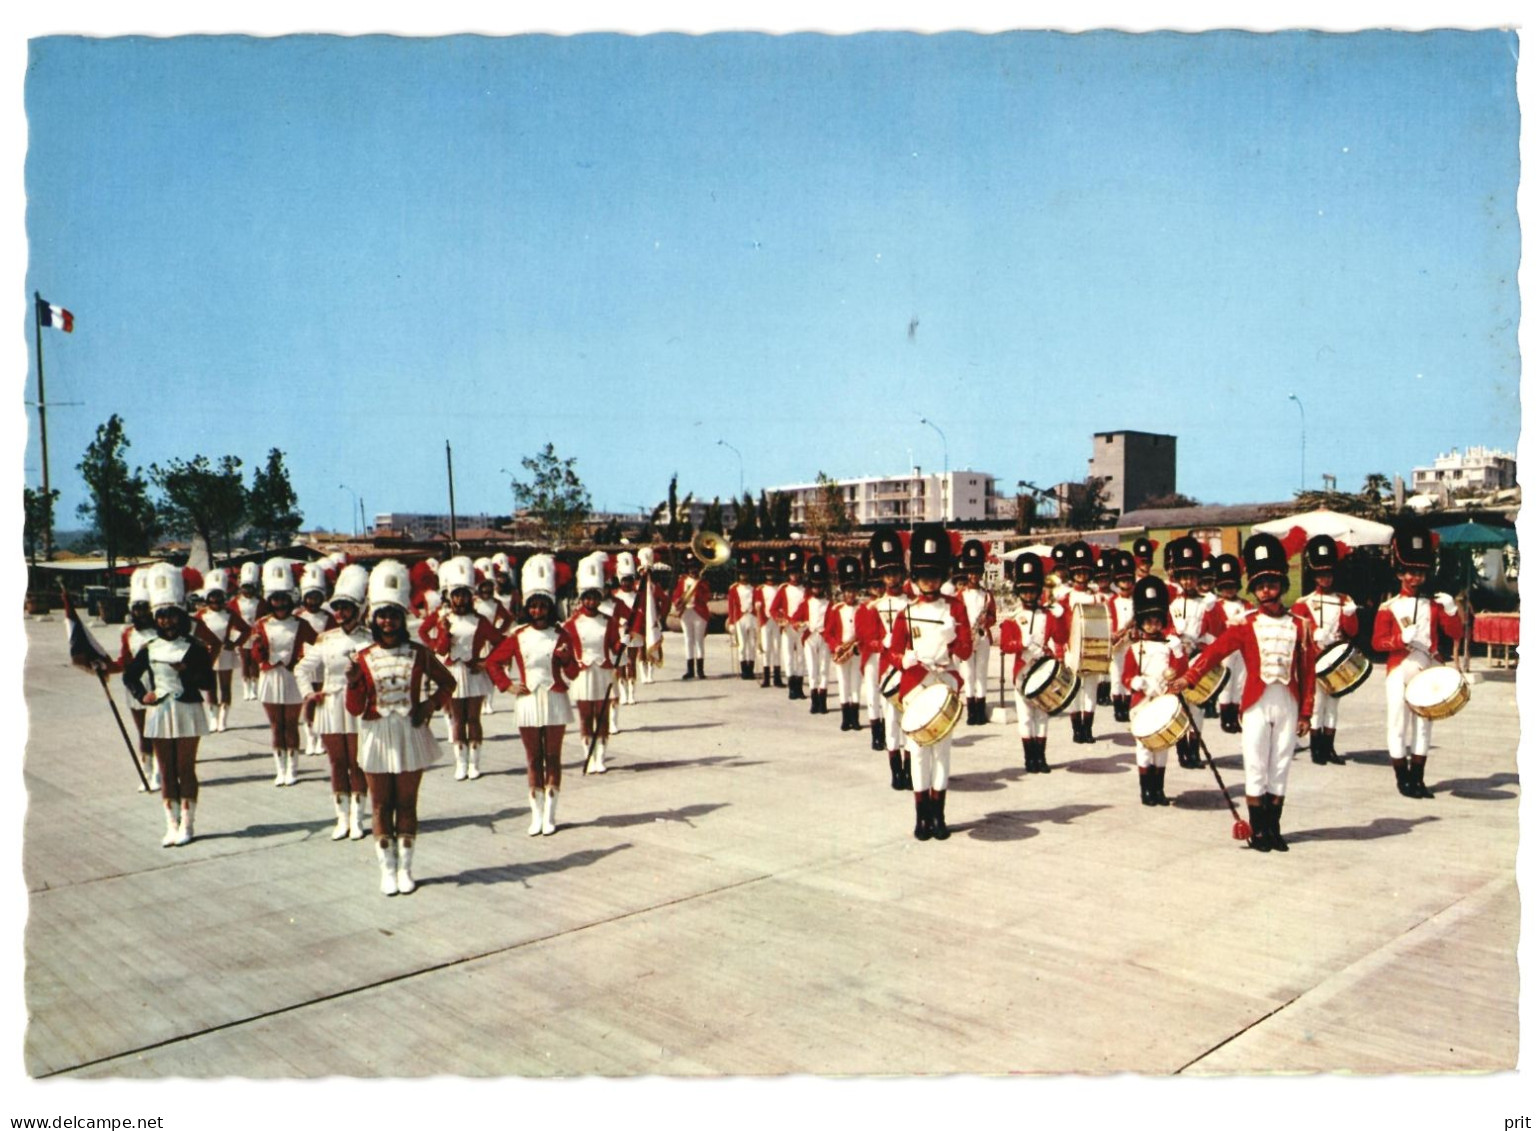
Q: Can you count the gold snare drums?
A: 7